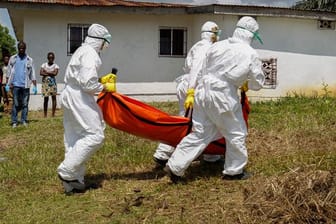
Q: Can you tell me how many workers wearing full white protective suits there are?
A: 3